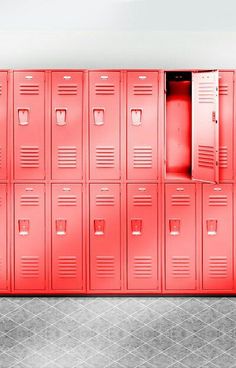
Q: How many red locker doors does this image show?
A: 14